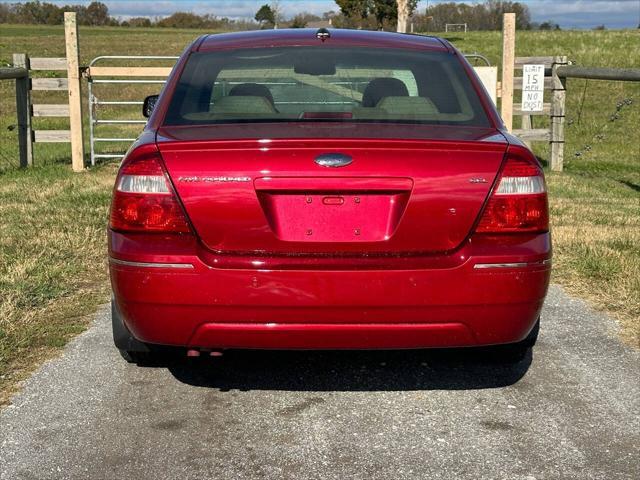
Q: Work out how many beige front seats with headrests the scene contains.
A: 2